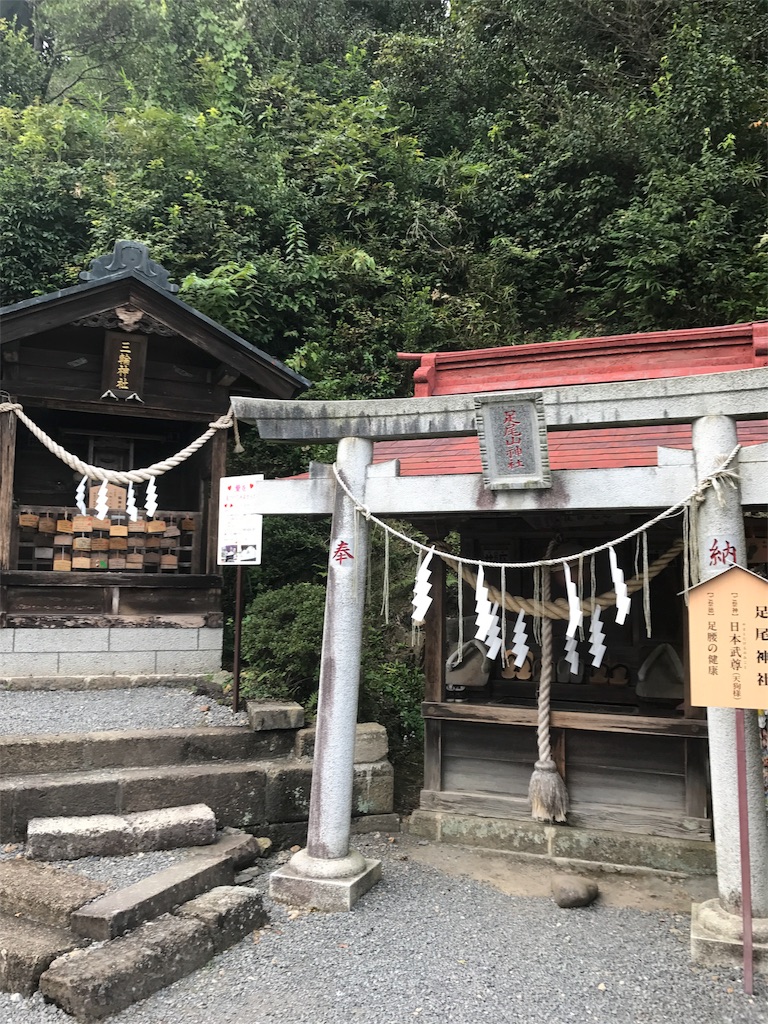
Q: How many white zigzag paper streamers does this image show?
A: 12